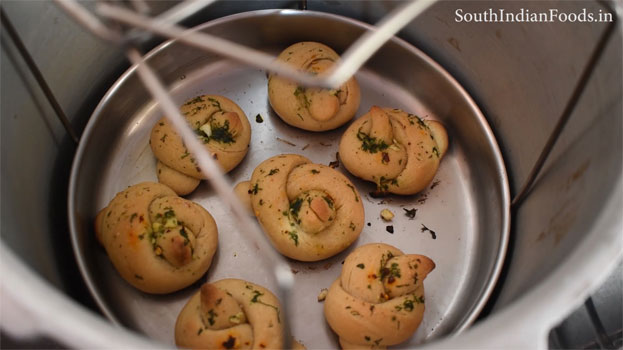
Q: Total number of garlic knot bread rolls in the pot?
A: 7